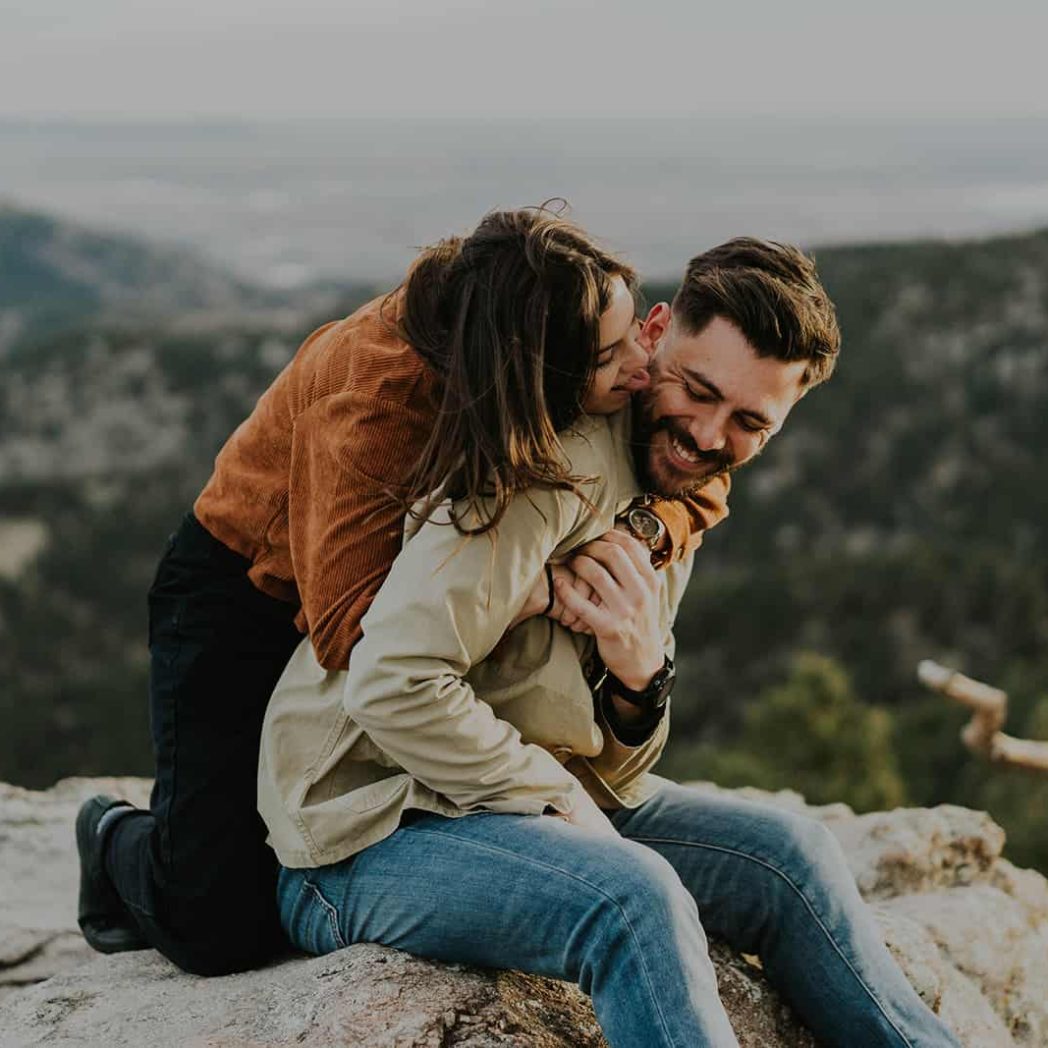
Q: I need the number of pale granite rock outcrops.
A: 1